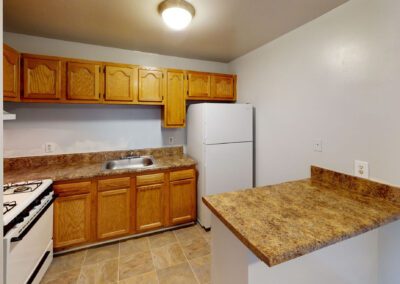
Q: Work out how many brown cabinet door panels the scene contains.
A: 12